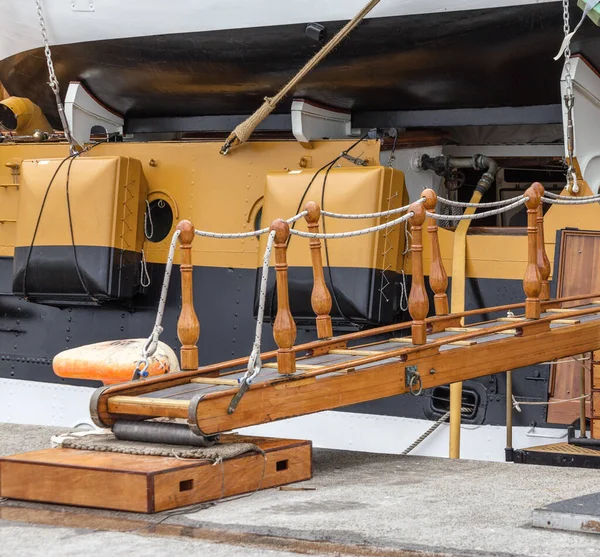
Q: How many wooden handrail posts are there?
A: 7